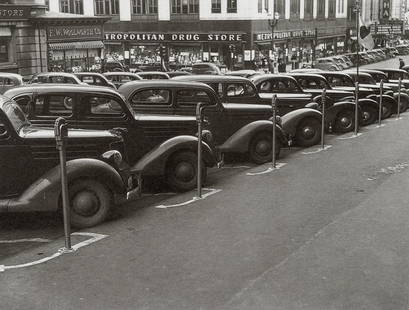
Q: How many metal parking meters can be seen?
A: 7